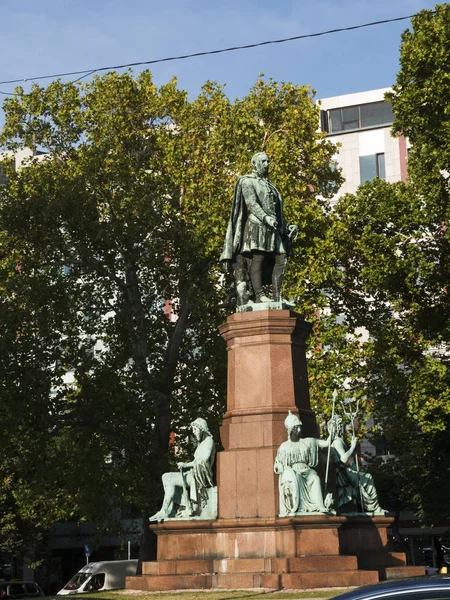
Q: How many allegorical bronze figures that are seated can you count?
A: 3